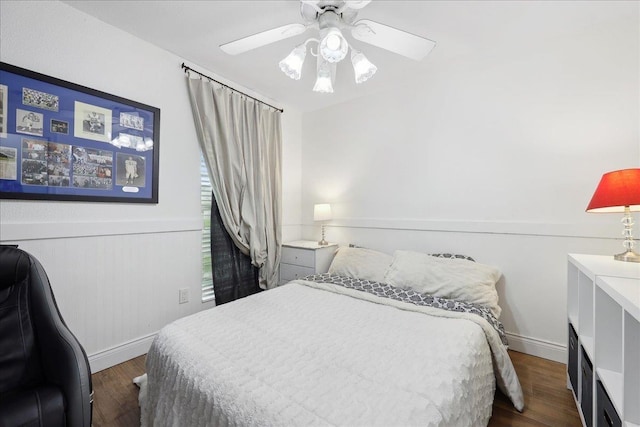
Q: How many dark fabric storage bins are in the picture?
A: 3